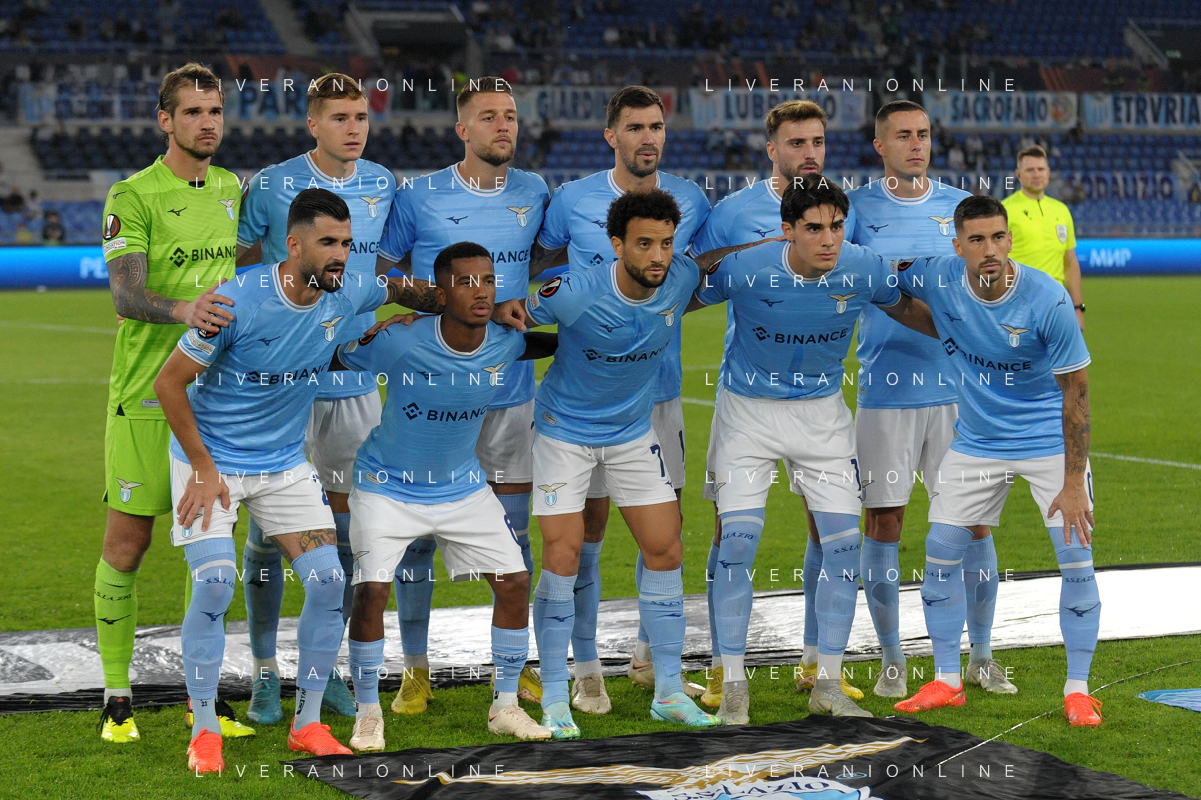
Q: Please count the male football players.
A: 11